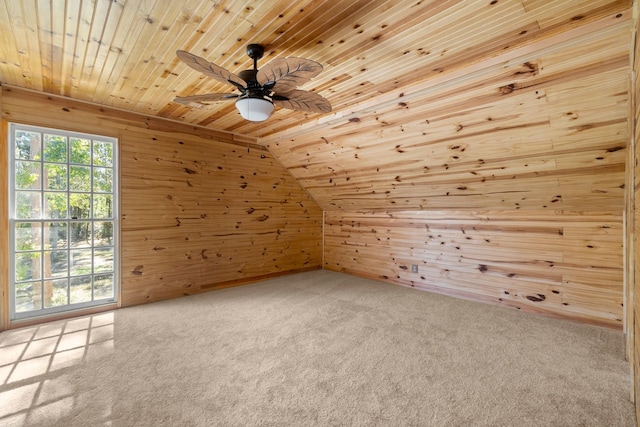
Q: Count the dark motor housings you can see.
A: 1